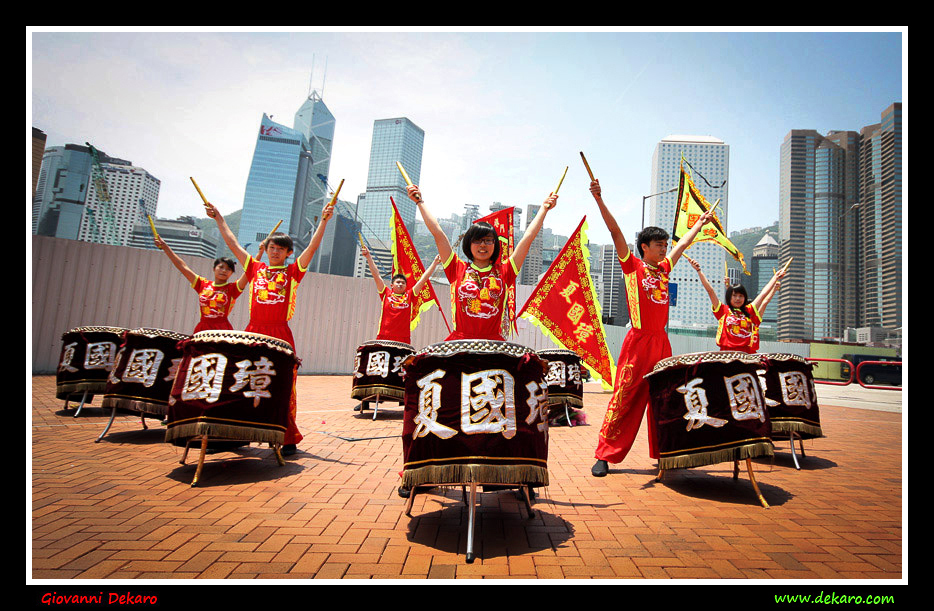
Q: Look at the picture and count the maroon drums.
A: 8